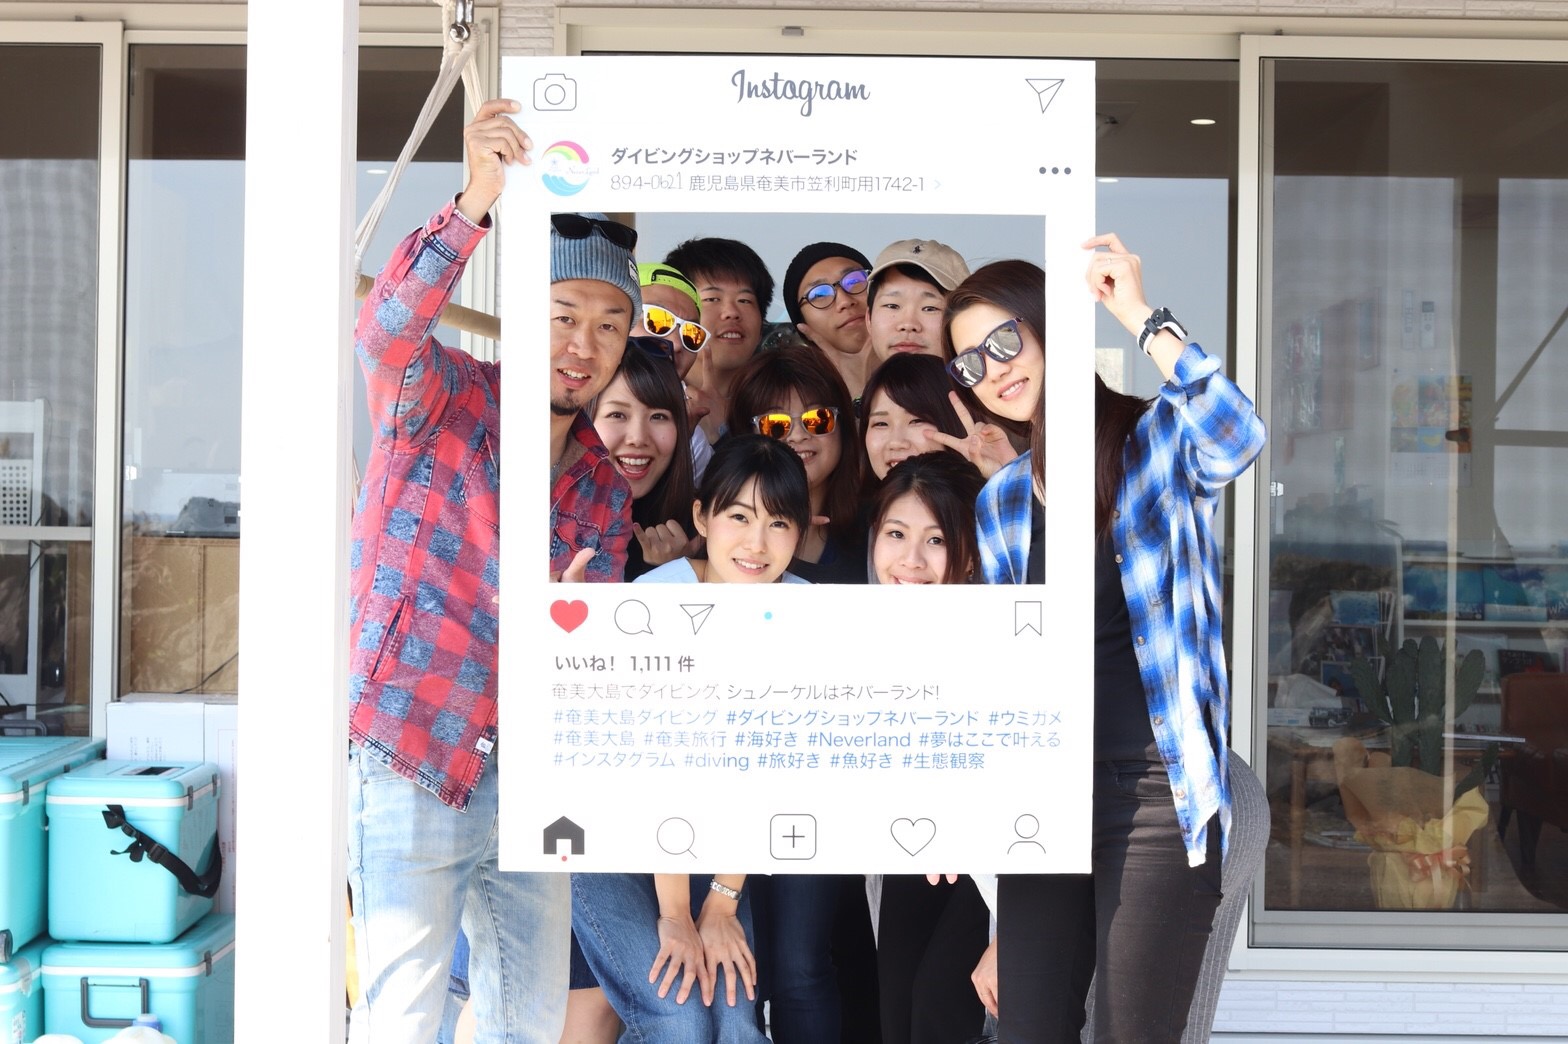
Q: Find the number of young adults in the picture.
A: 11